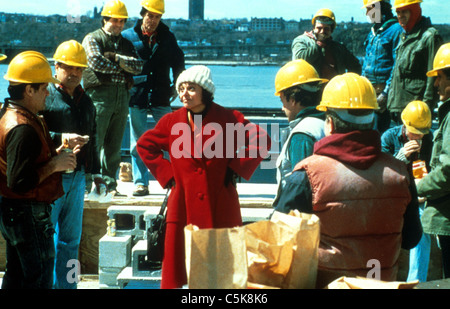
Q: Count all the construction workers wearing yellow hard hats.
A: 11